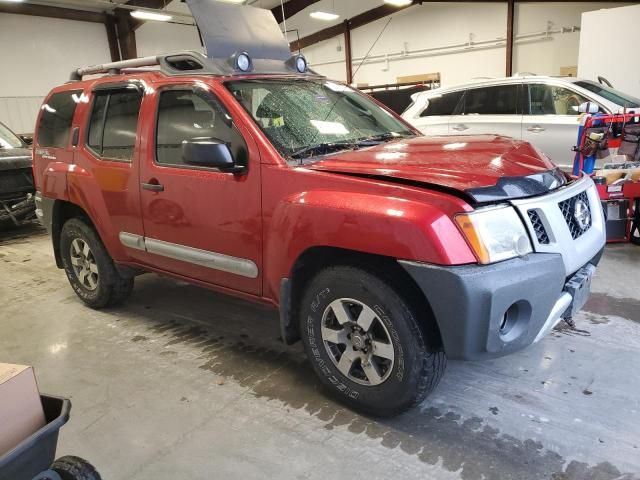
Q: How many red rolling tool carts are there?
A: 1